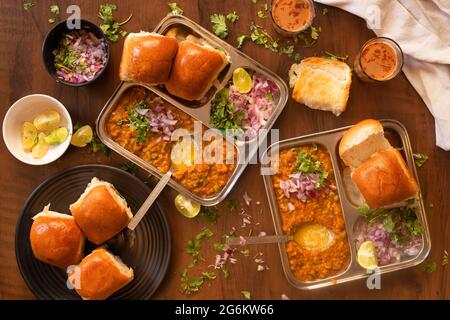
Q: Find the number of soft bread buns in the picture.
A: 8